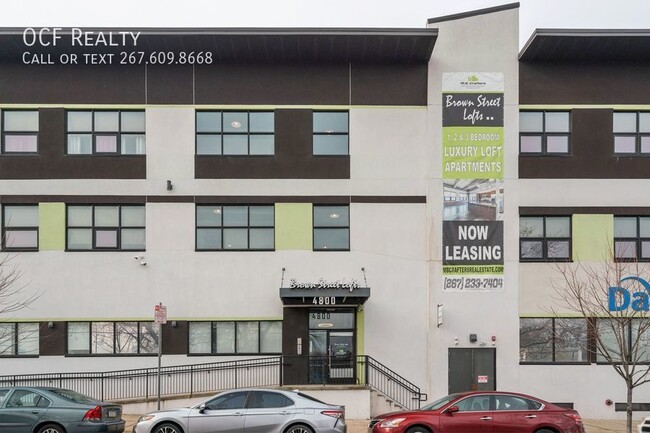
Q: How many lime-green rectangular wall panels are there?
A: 3